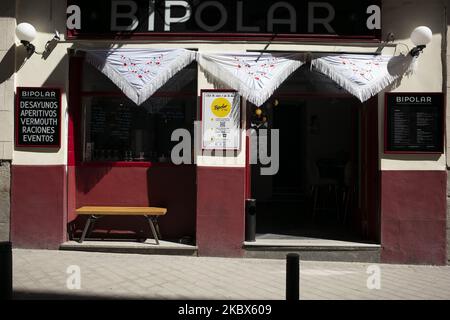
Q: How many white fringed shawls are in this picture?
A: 3